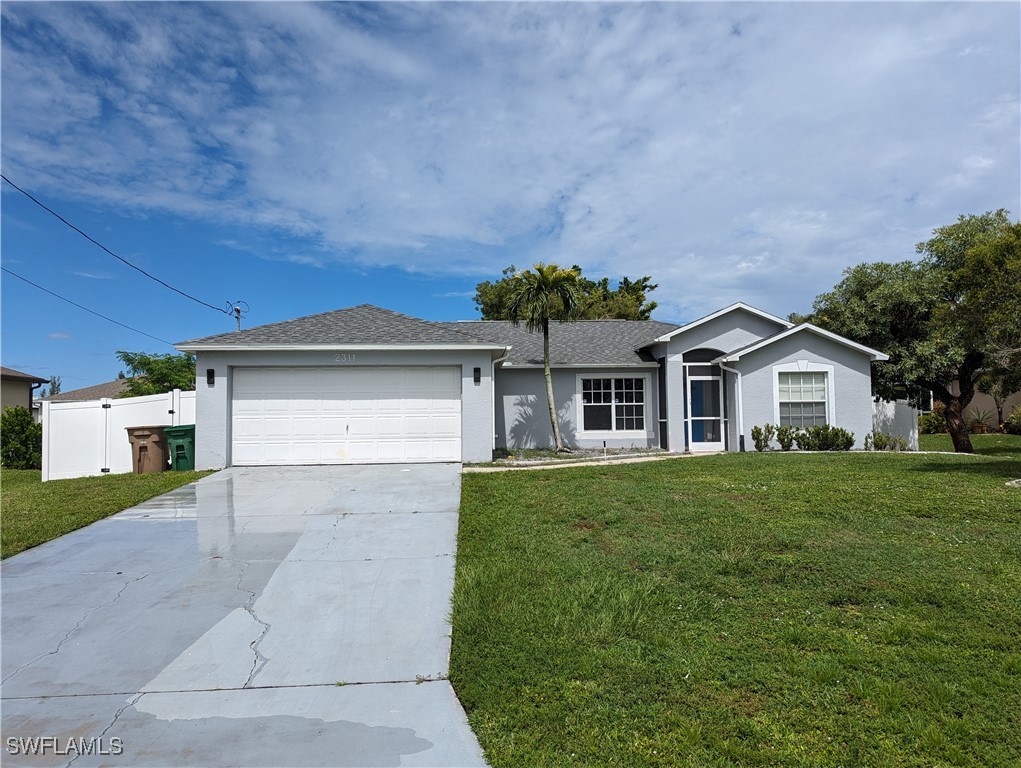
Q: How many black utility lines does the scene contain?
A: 2